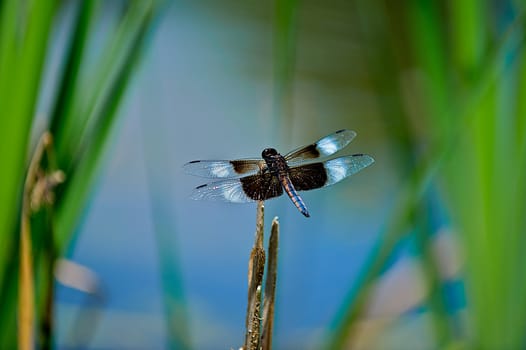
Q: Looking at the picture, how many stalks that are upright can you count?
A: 2